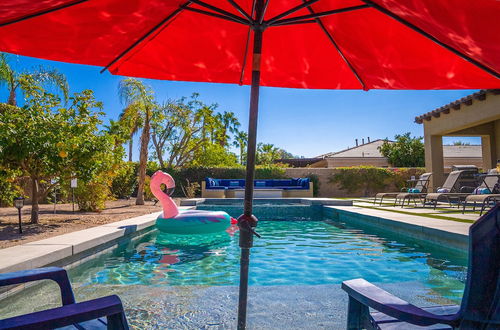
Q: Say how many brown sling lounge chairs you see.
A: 4